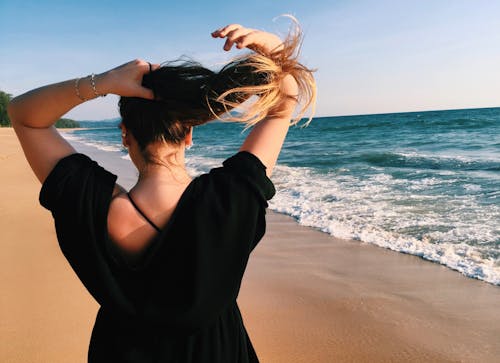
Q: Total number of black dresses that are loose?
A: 1